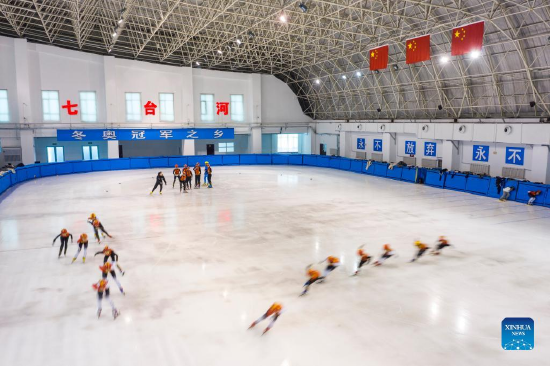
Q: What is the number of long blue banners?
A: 1